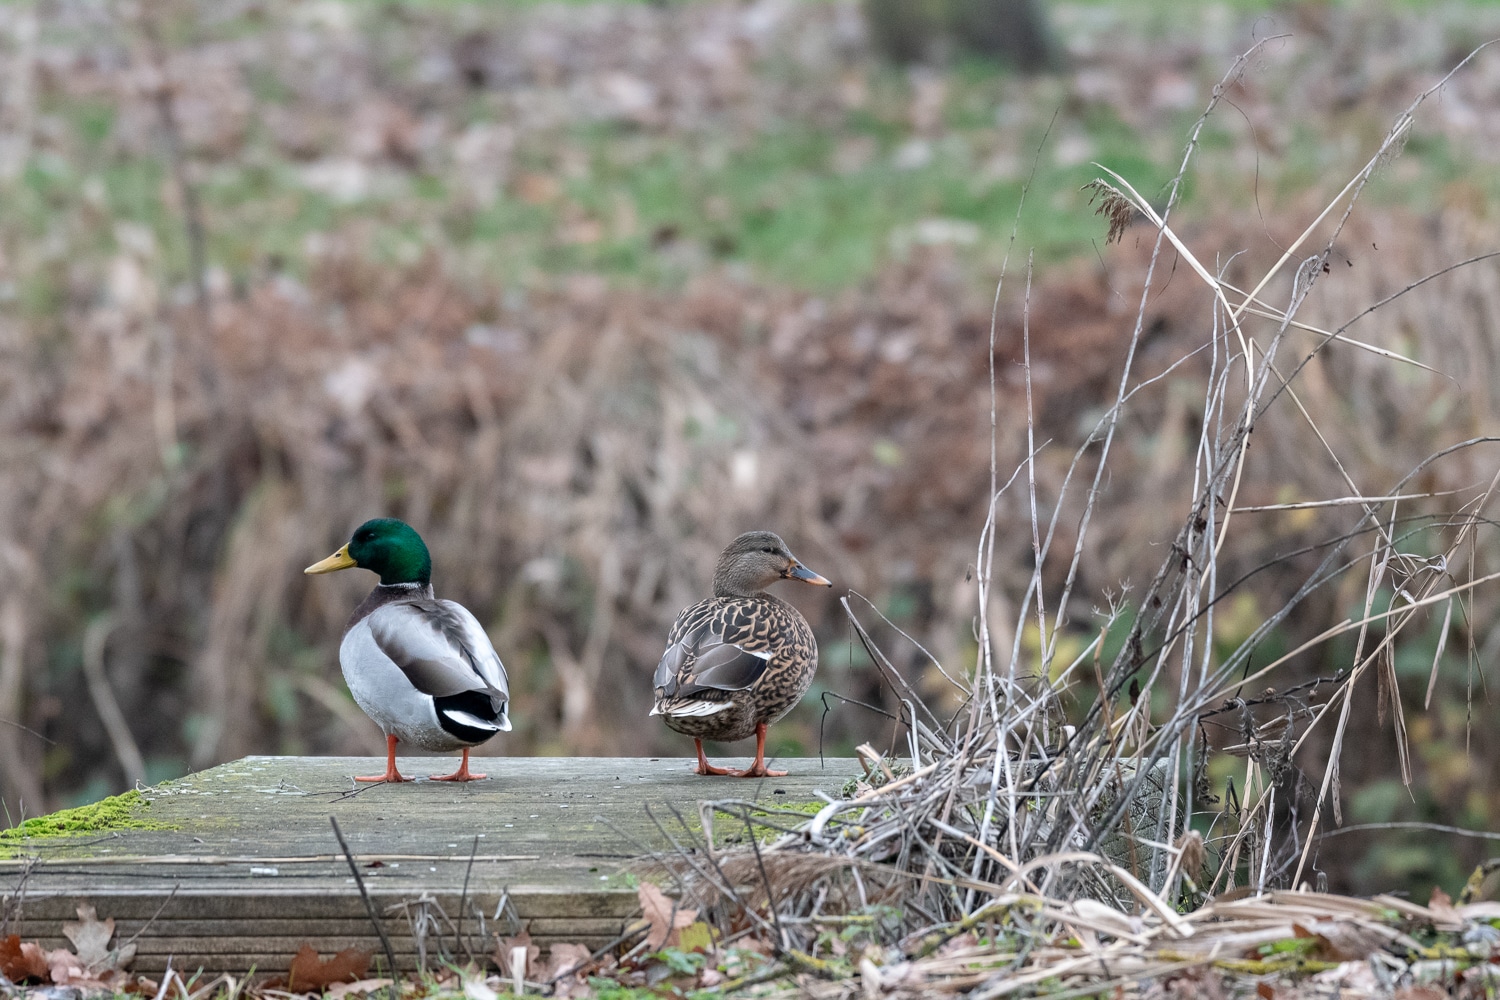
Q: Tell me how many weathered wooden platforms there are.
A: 1